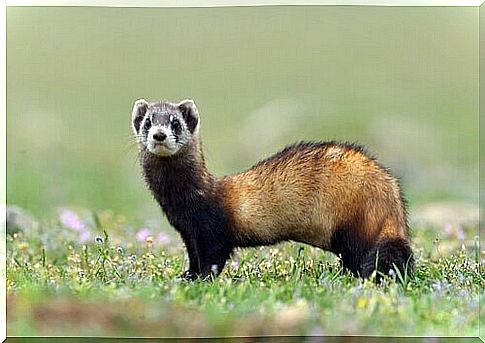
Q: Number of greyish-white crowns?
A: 1